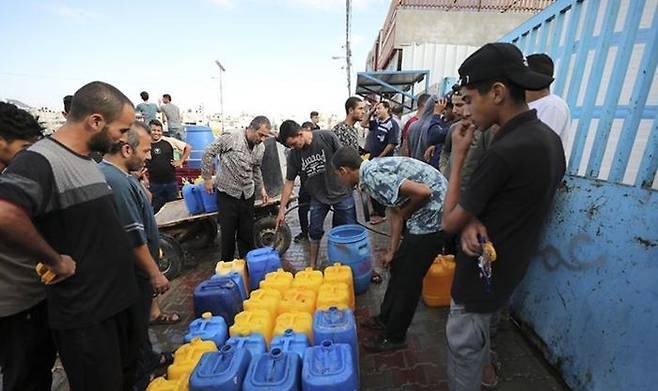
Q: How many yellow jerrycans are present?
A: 12